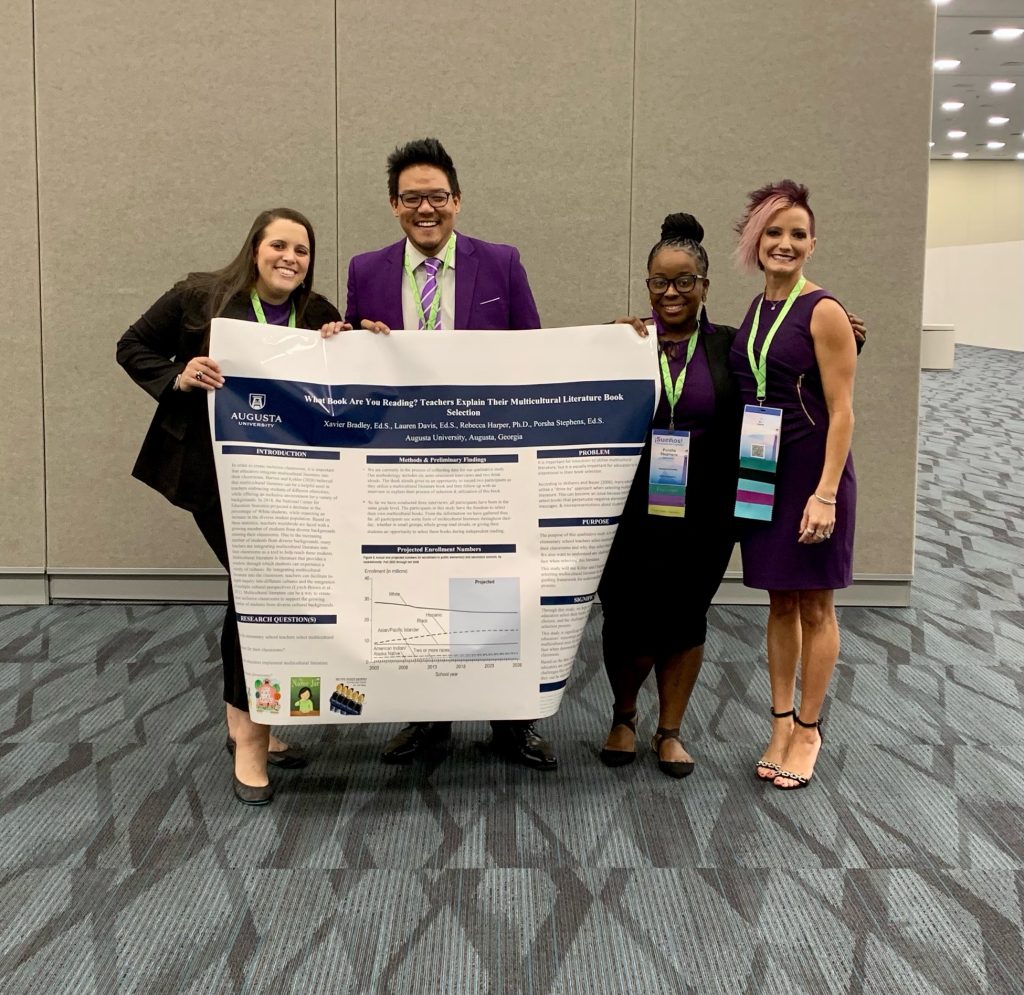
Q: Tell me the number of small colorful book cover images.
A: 3